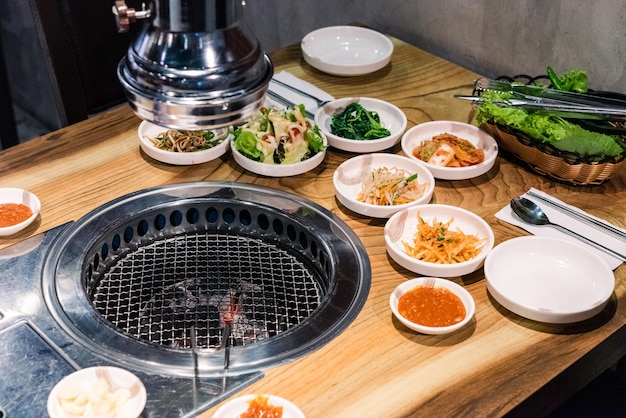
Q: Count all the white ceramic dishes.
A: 12